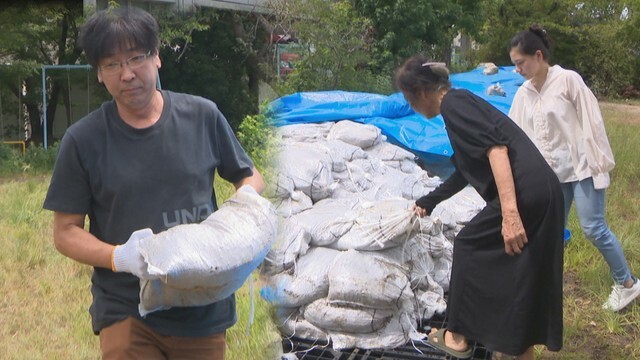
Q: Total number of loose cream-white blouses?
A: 1